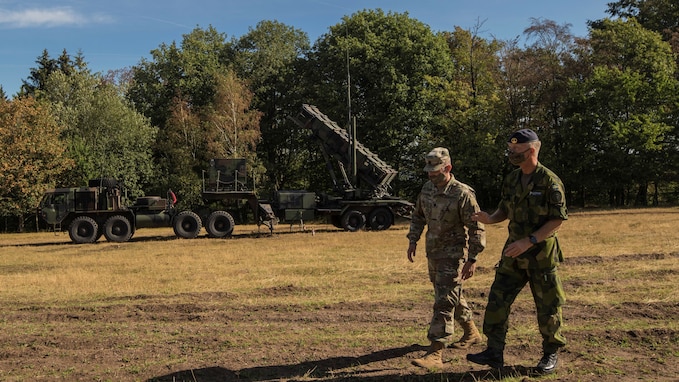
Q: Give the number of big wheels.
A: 6